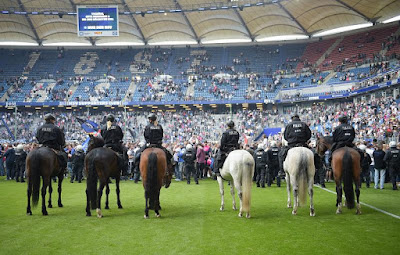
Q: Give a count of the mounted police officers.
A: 6